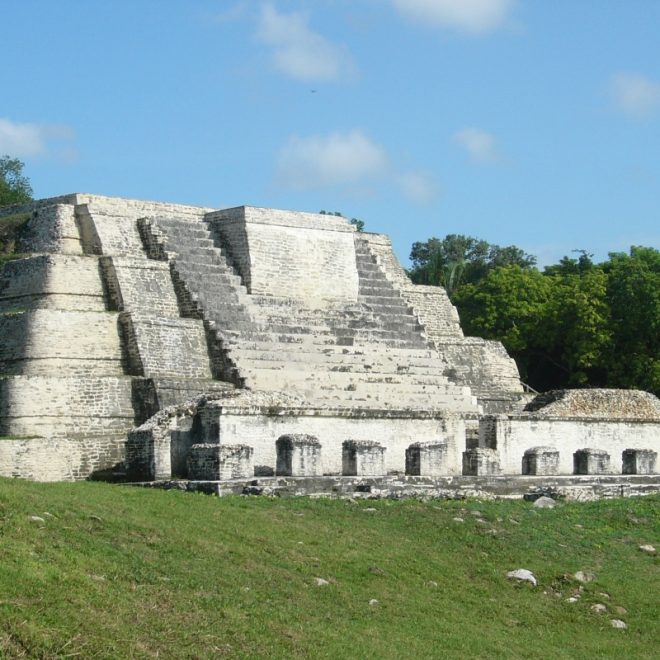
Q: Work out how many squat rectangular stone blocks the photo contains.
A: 8